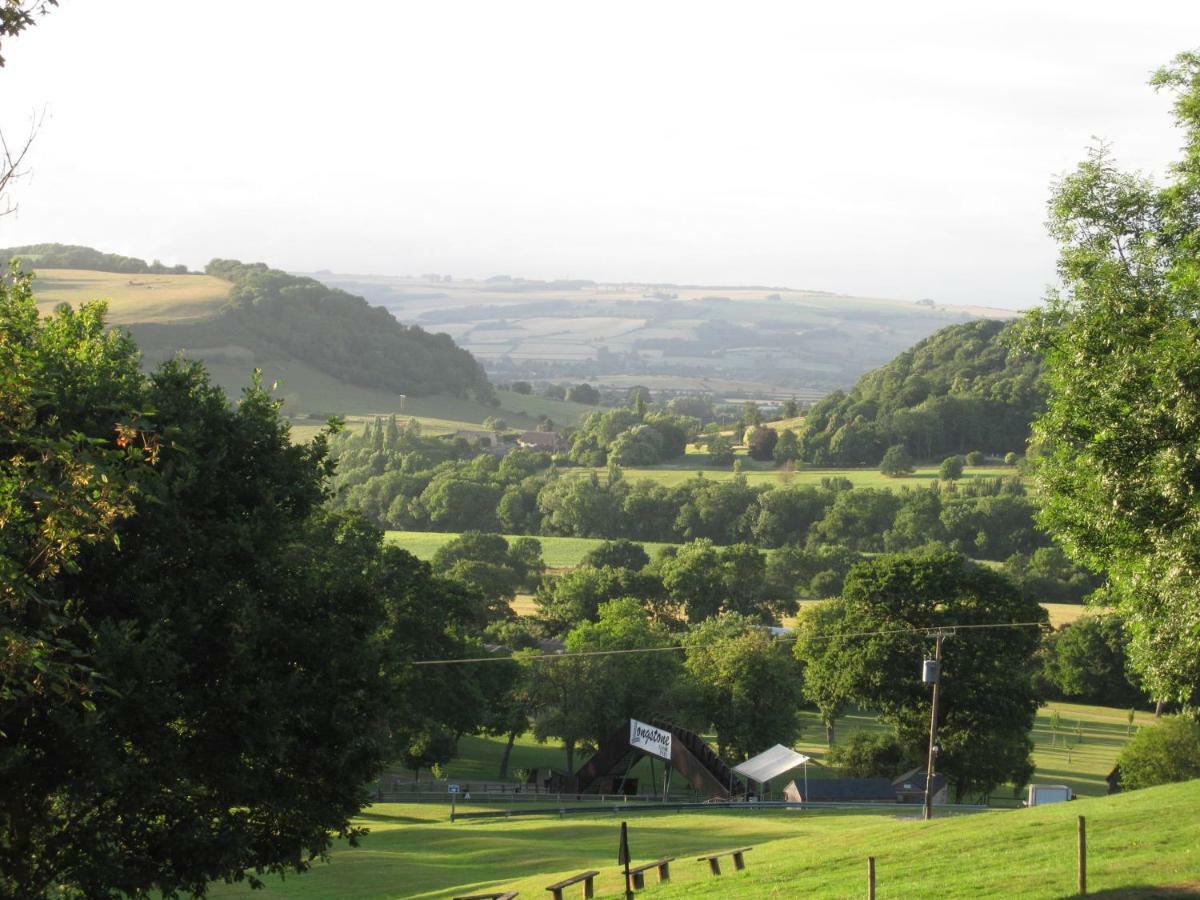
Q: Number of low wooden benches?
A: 4